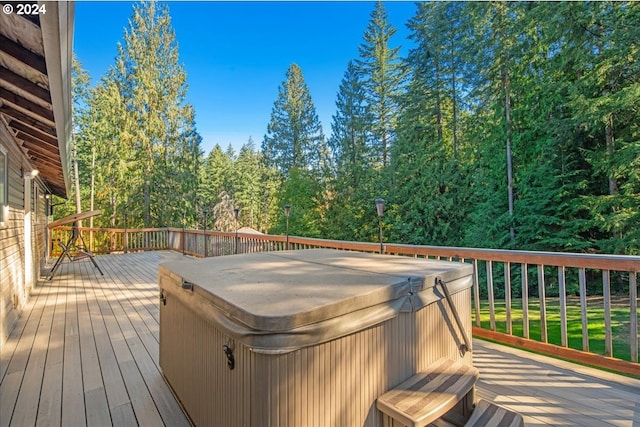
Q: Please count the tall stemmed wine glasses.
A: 0